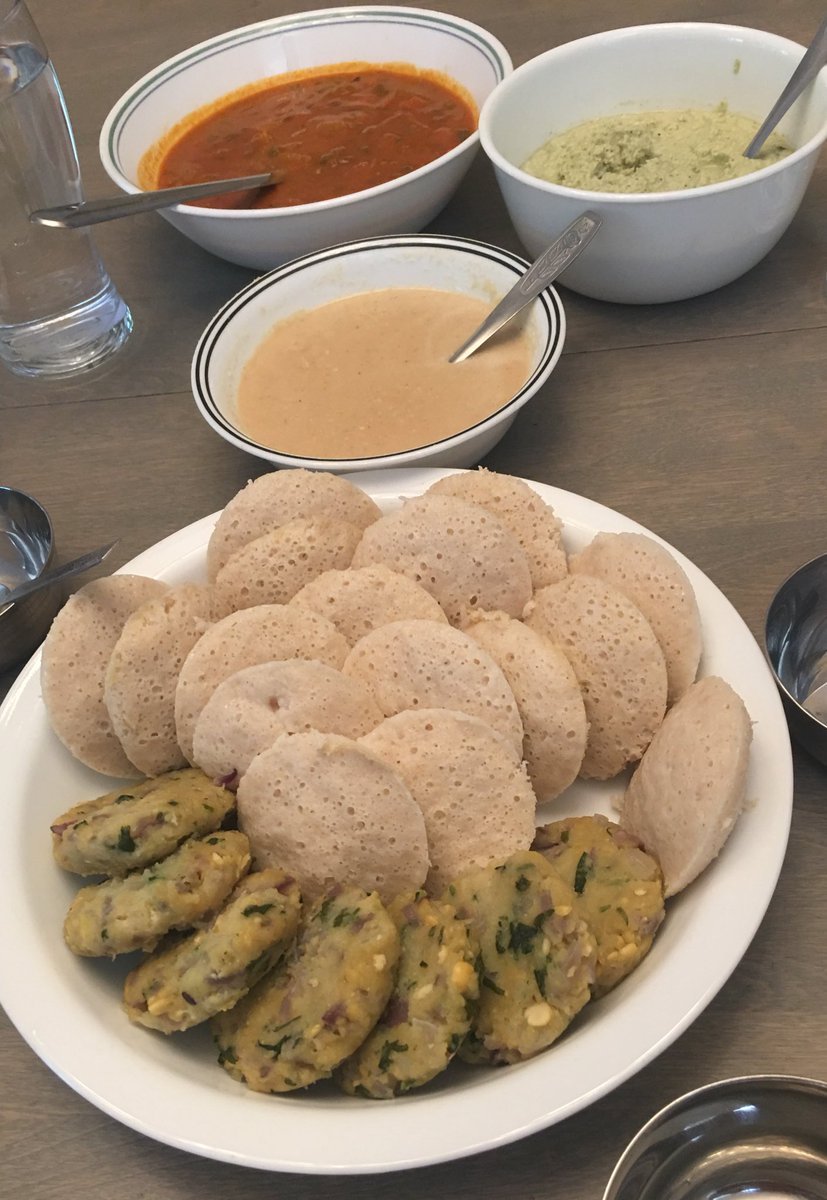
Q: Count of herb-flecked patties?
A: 7